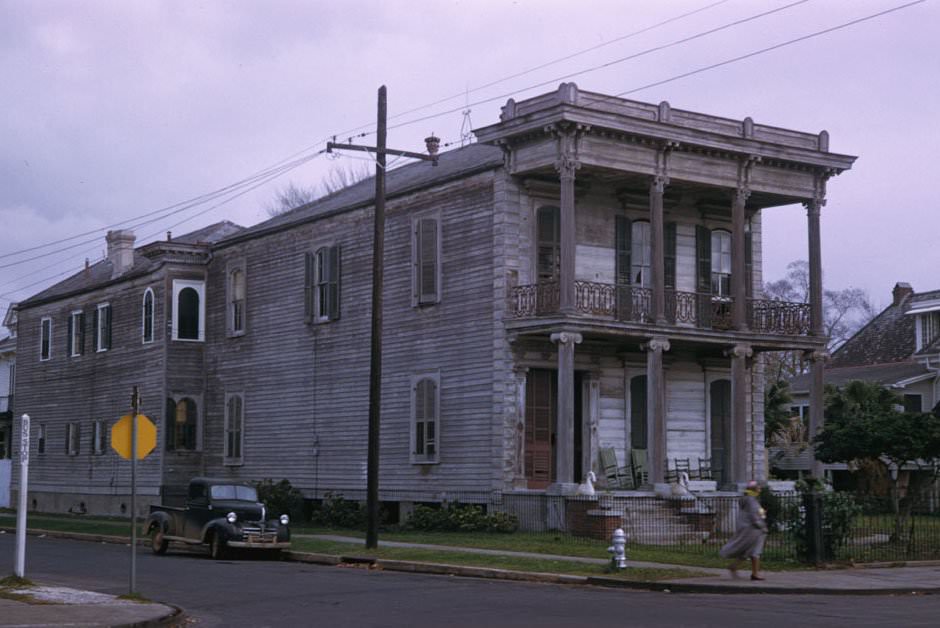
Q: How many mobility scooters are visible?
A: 0